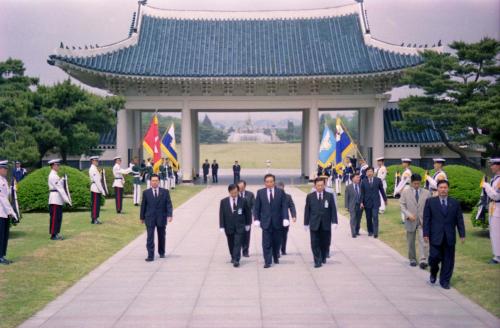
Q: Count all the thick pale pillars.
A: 4